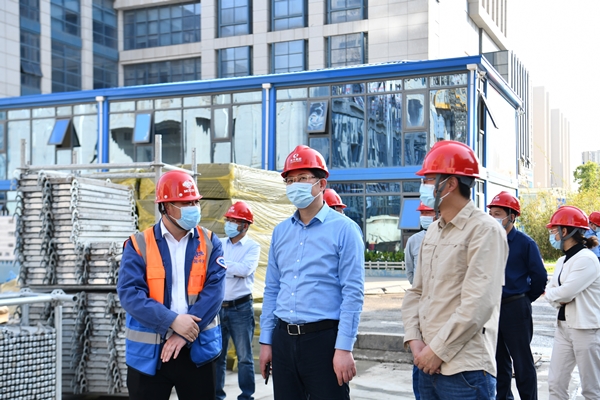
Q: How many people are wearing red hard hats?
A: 9